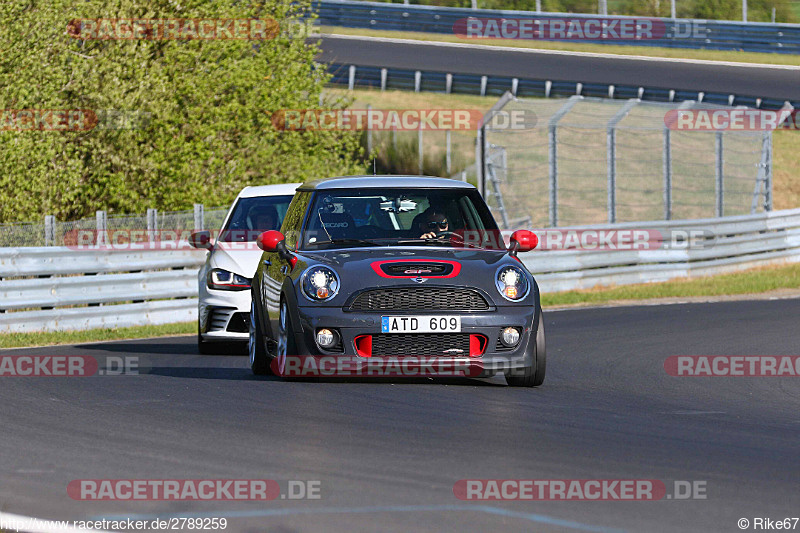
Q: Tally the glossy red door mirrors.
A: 2